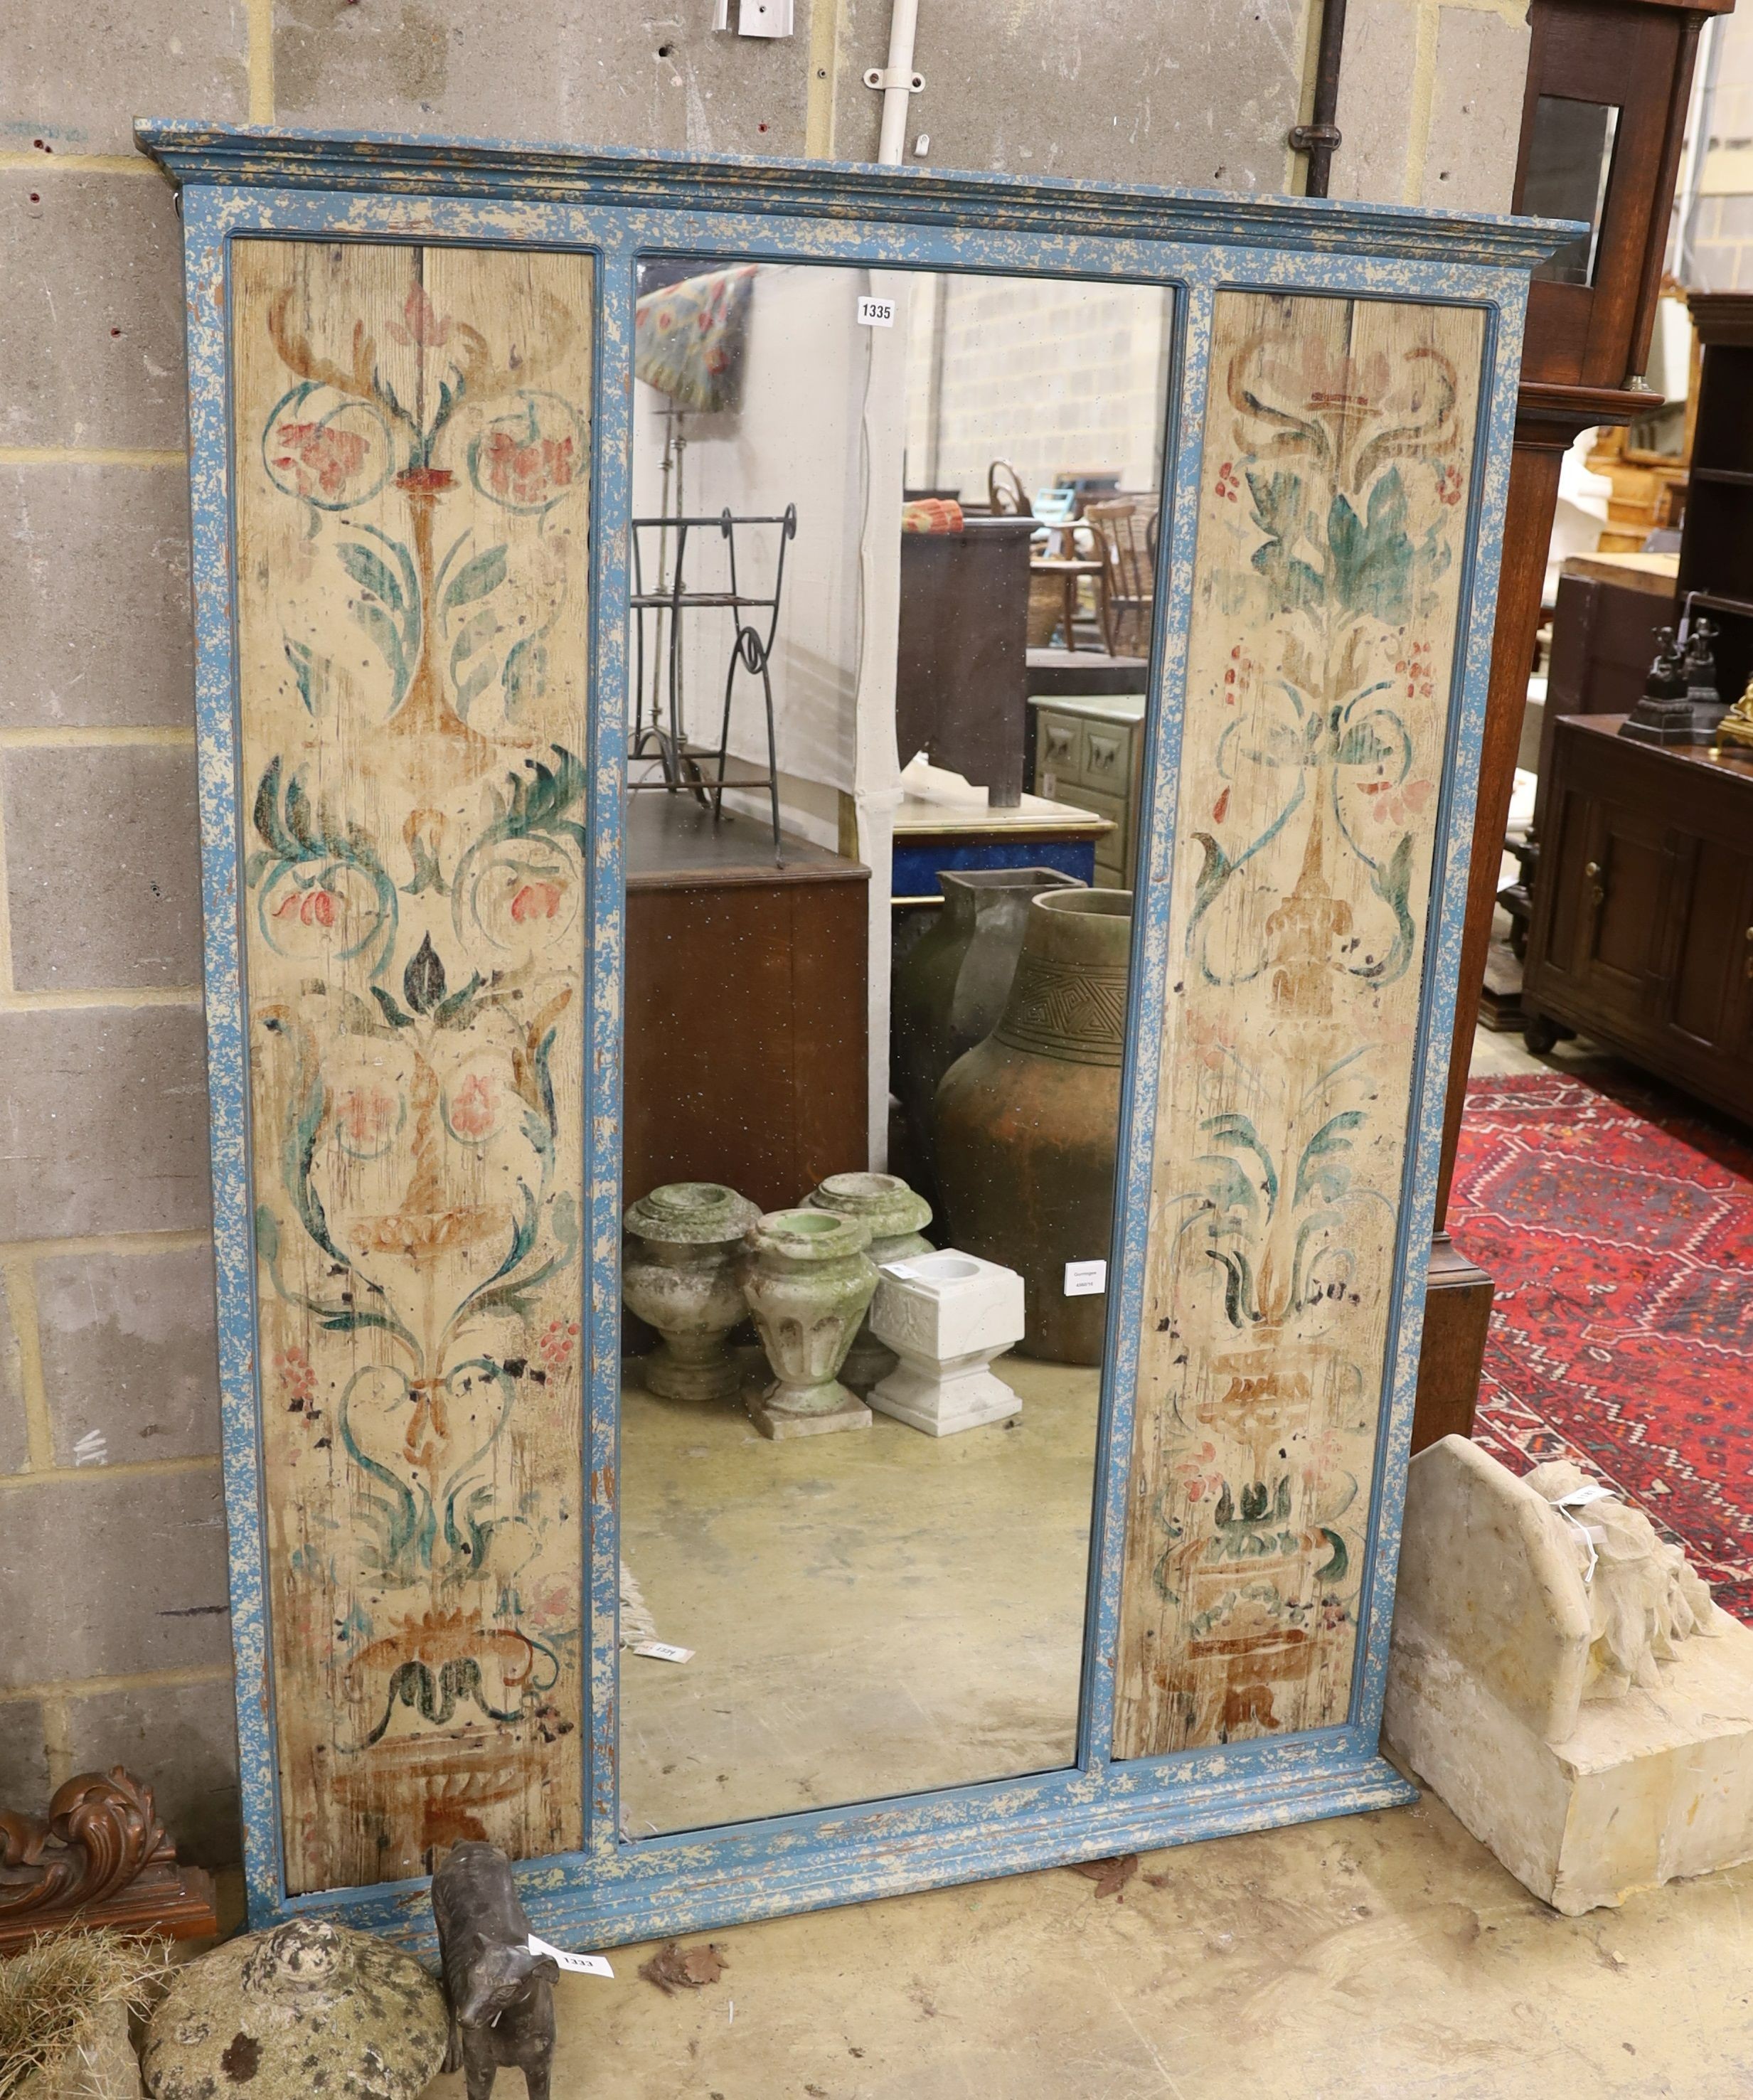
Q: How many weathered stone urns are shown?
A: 3